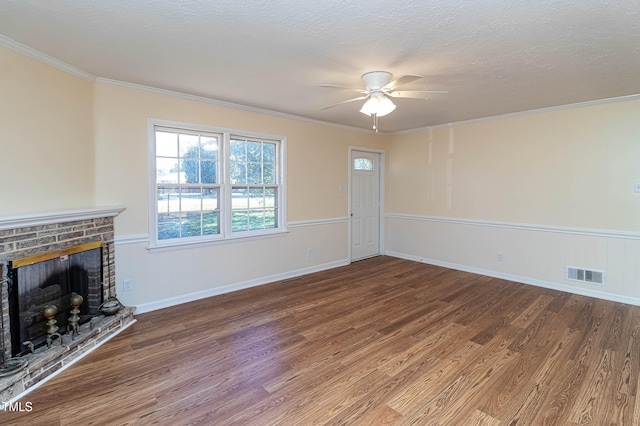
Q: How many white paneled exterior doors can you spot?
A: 1